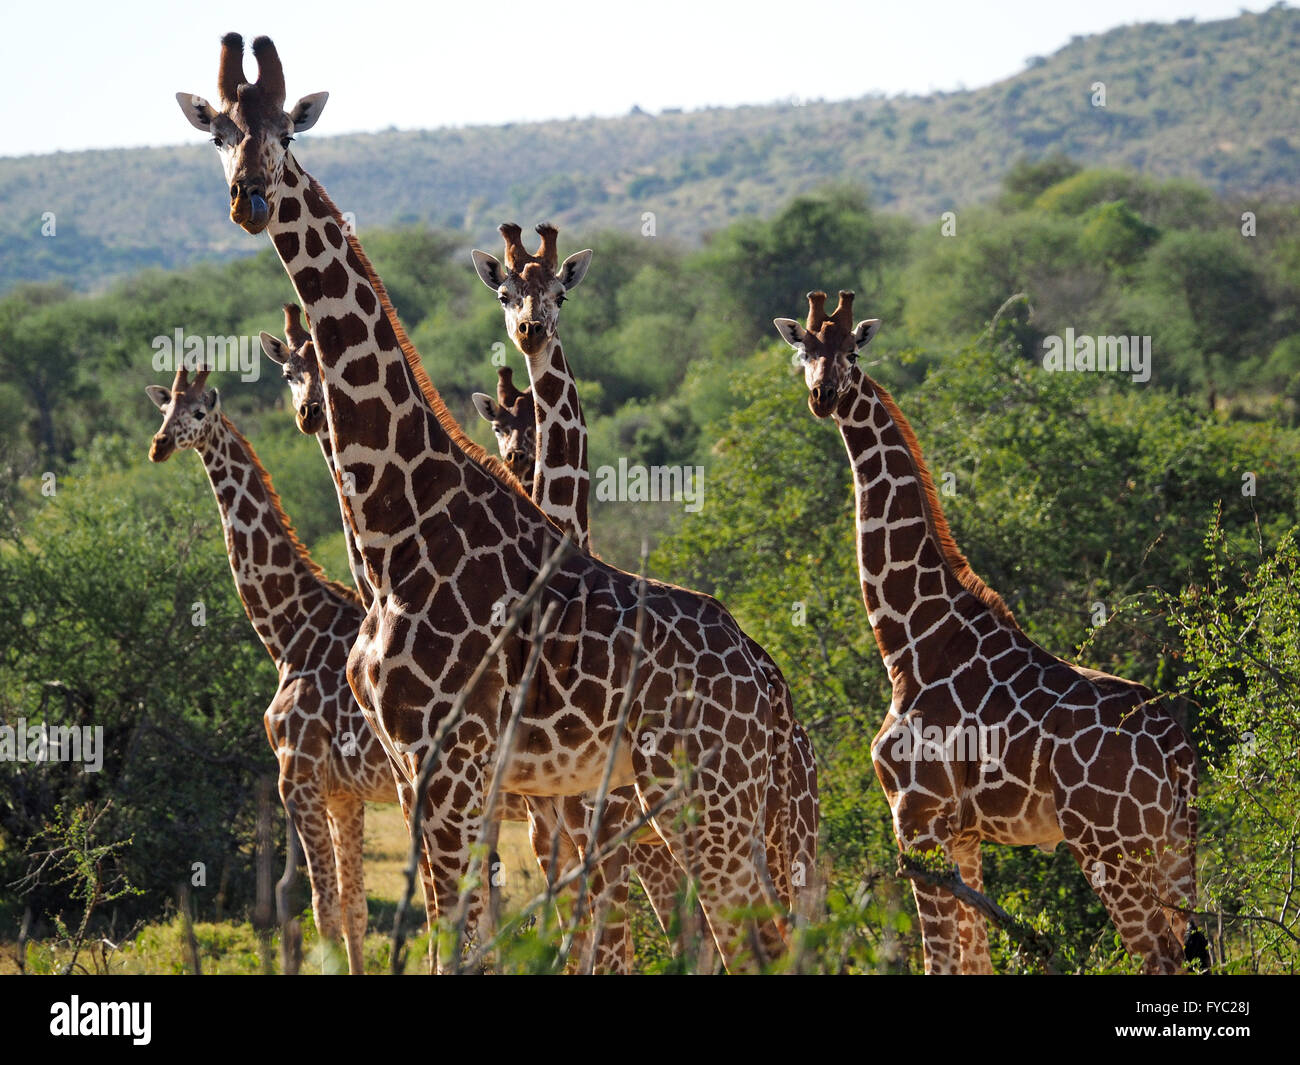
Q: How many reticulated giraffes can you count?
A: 6